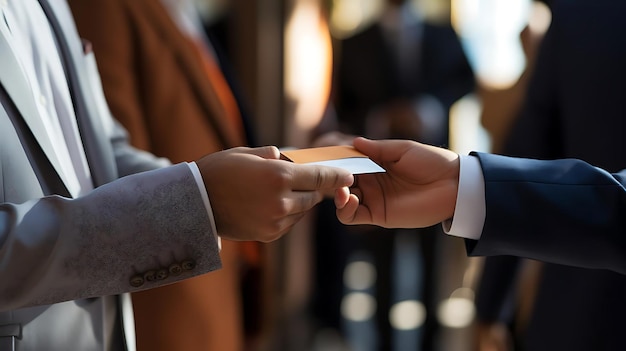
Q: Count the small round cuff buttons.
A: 5